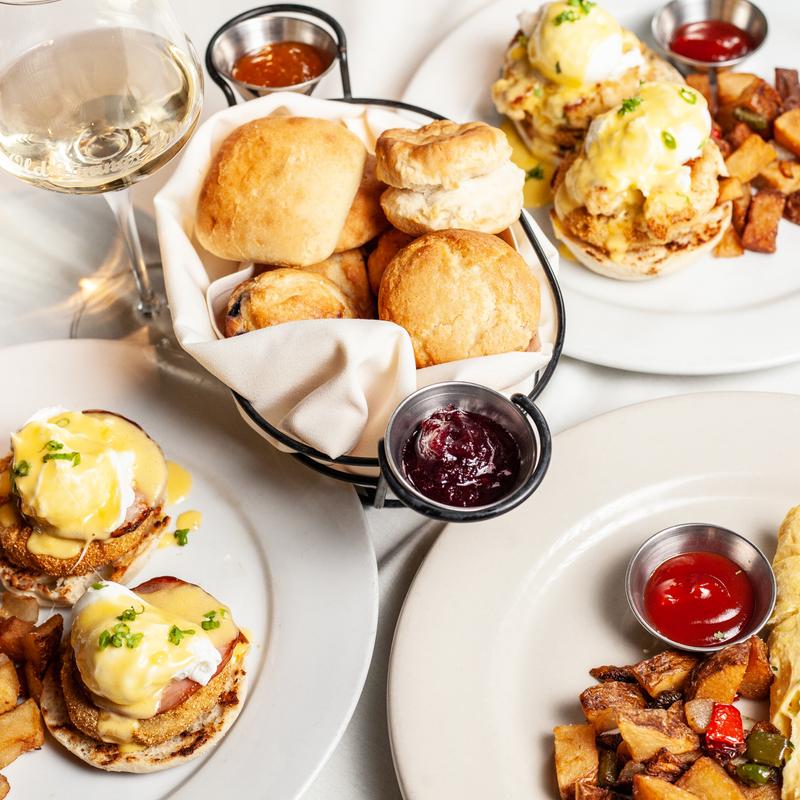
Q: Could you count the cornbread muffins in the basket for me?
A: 1